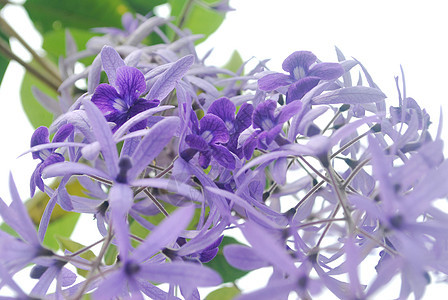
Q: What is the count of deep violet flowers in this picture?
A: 6